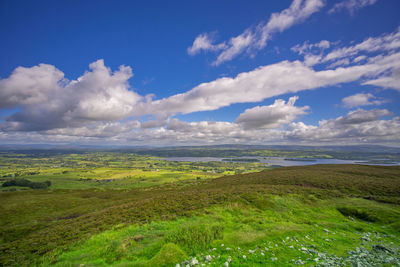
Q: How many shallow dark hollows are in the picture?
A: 1